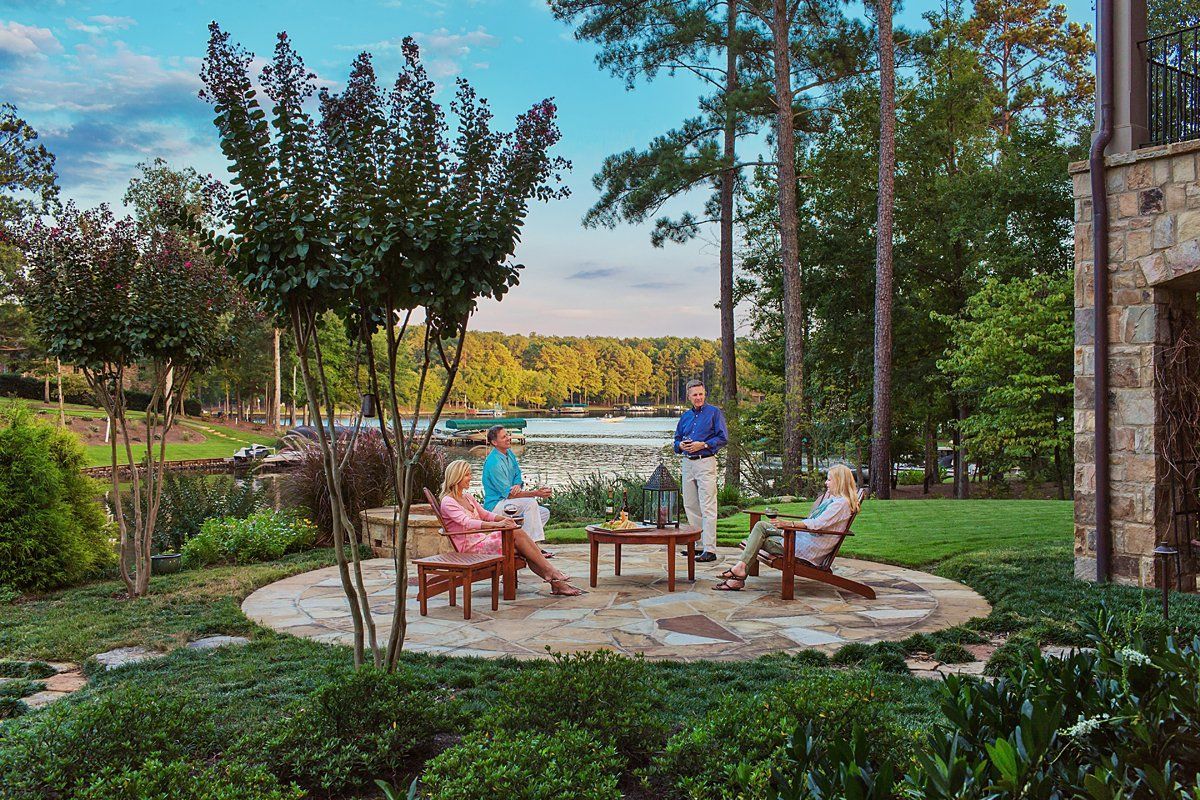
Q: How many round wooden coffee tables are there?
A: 1